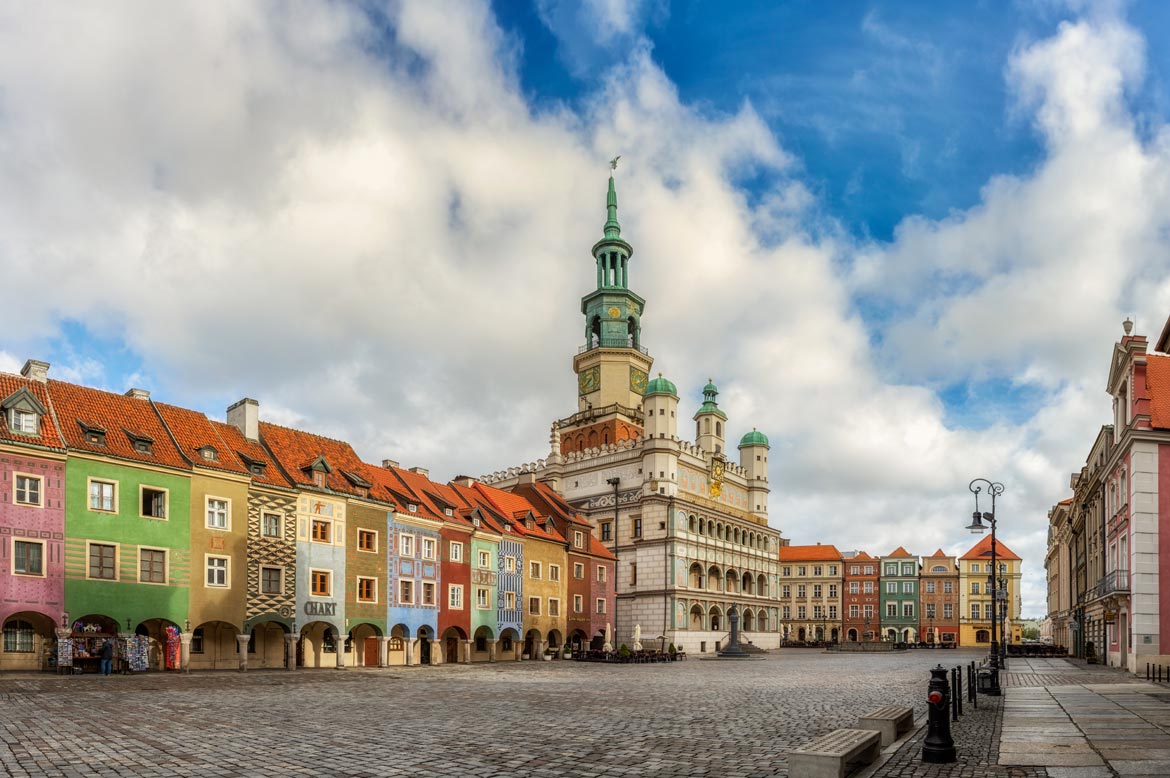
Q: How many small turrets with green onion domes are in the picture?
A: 3